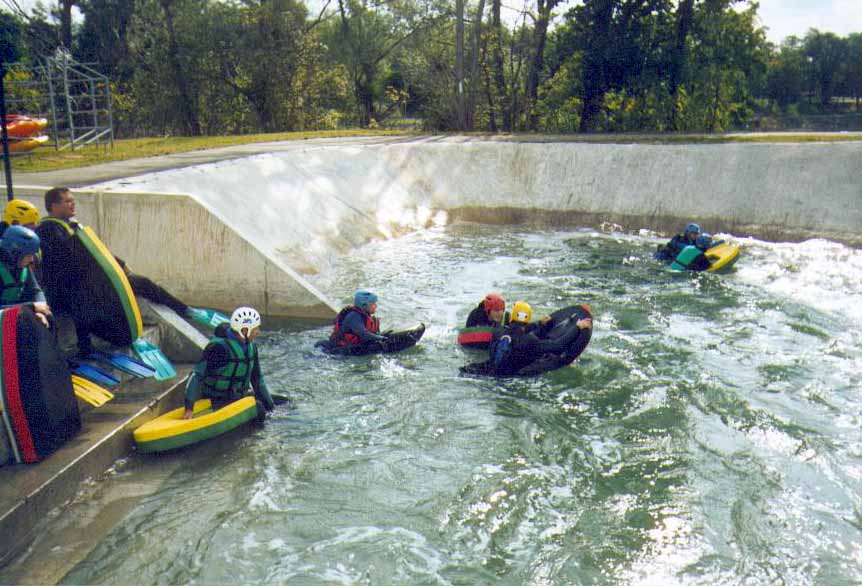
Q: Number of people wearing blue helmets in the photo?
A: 4